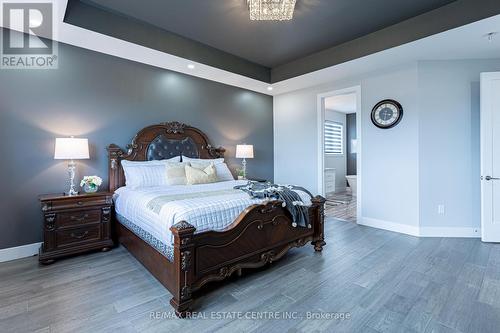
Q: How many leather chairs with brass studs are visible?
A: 0